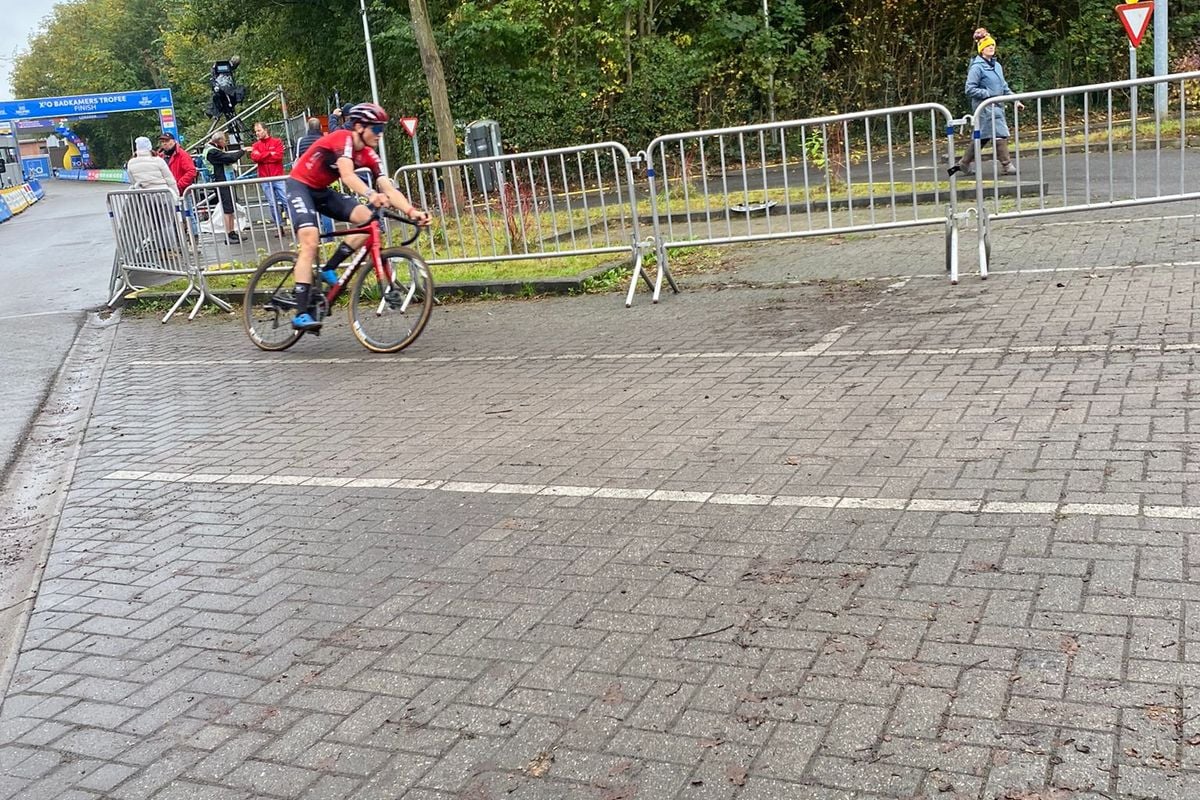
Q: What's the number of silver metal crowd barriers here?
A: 5